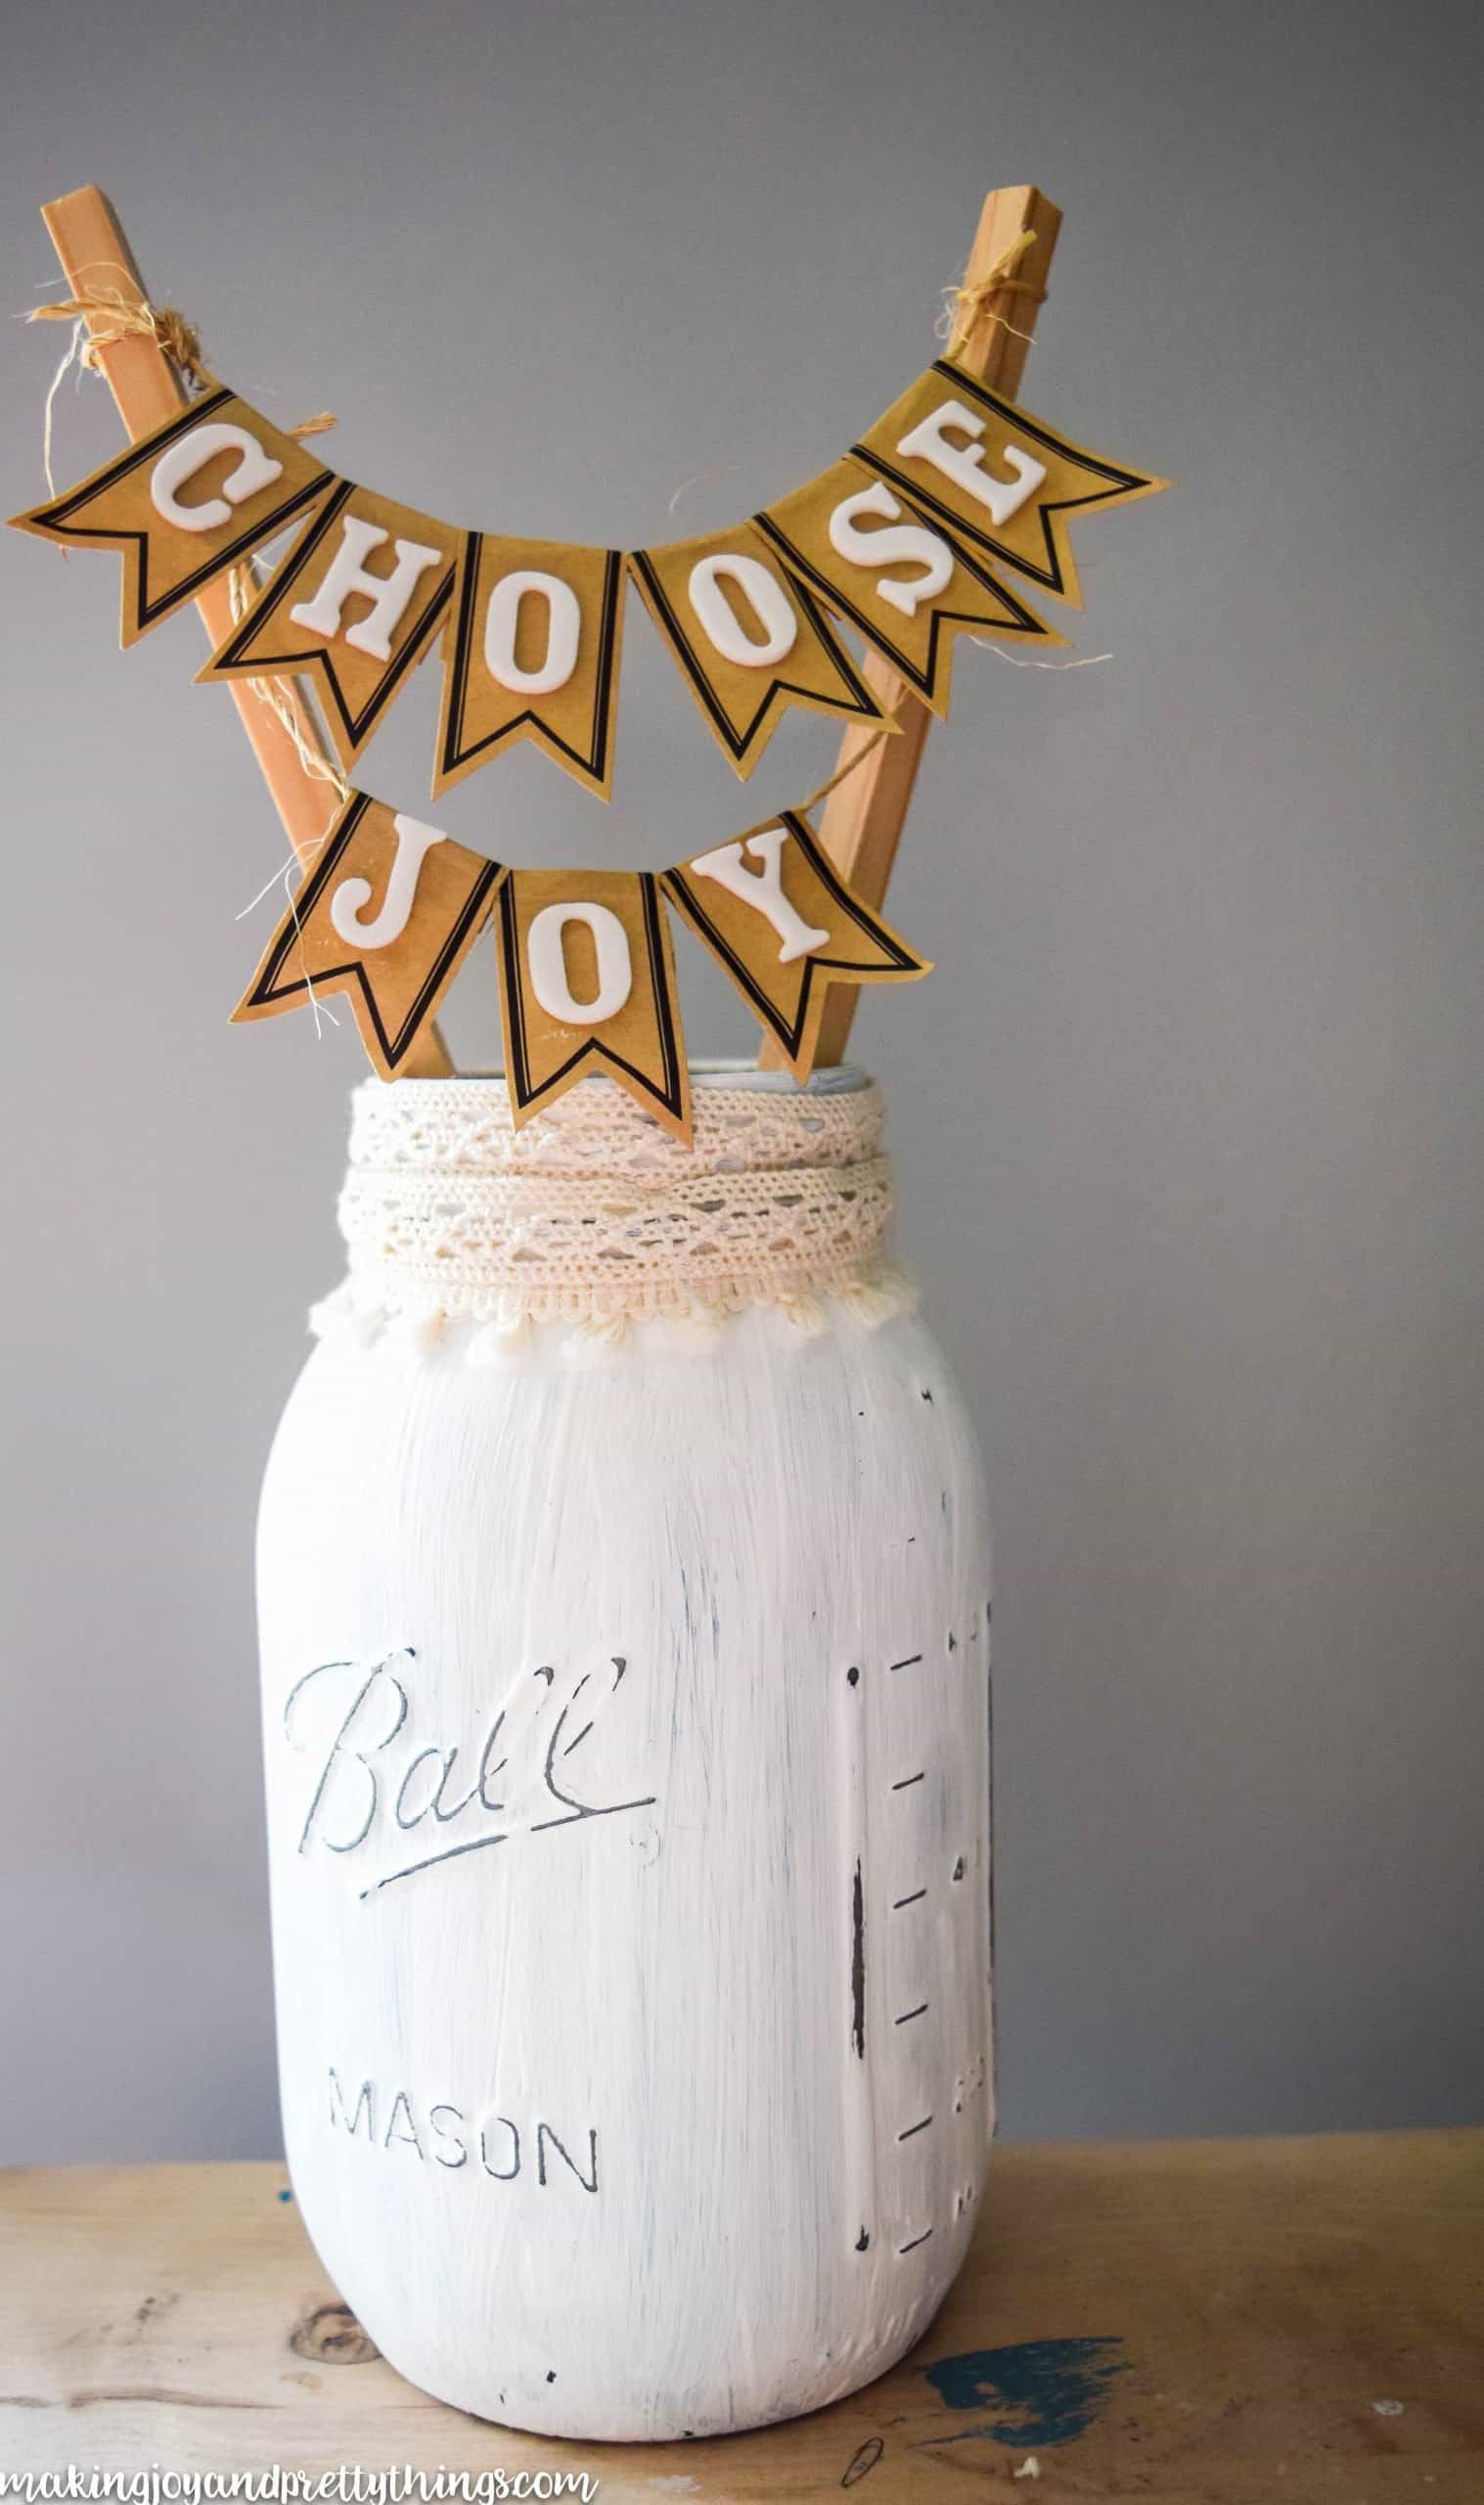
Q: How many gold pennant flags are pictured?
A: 9